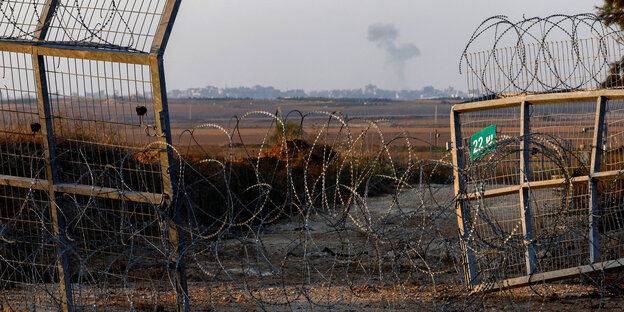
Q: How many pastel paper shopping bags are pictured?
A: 0